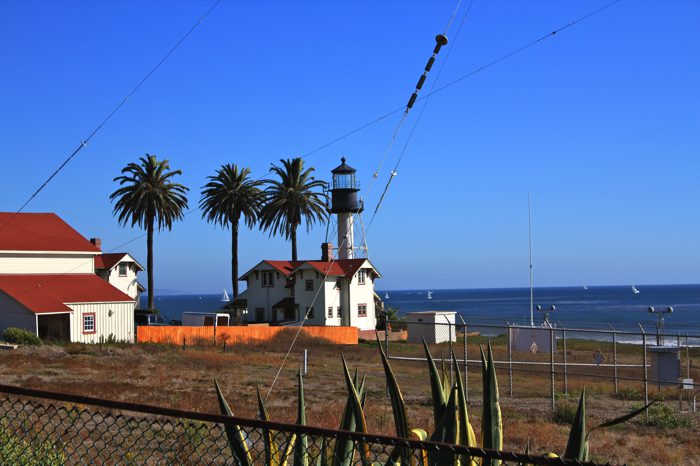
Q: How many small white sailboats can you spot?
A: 5